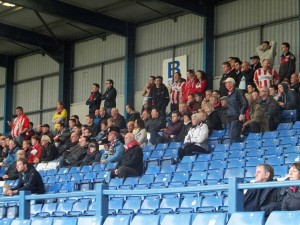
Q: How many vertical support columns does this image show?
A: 4